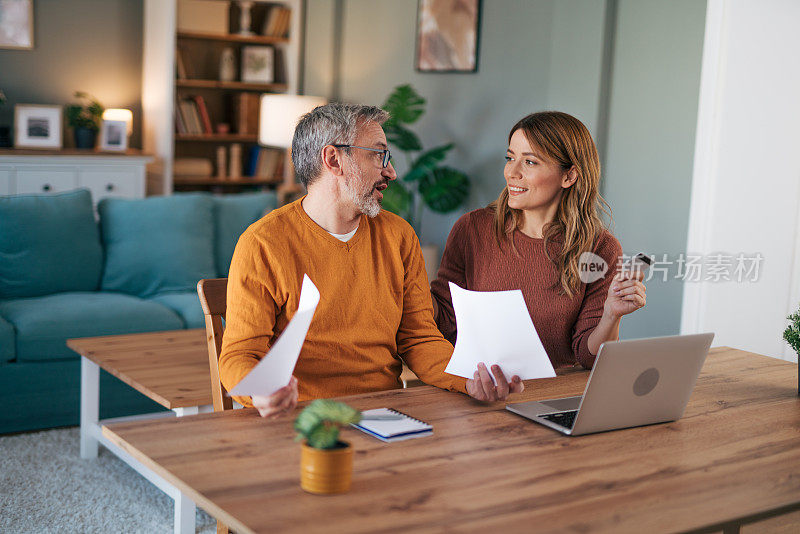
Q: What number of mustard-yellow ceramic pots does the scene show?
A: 1